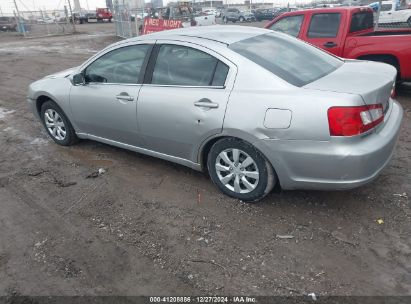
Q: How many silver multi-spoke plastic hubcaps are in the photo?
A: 2